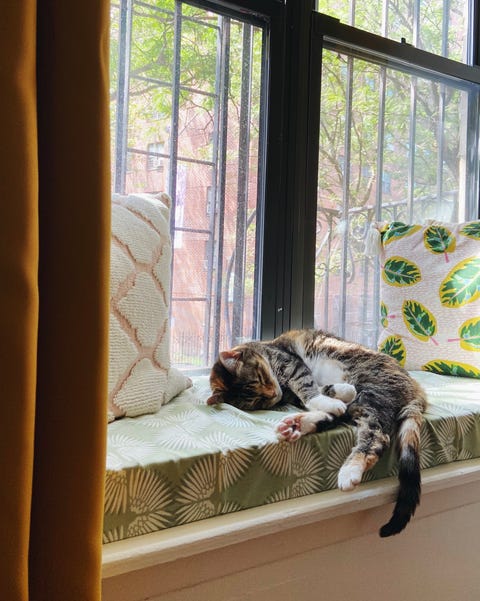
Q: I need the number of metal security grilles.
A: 2